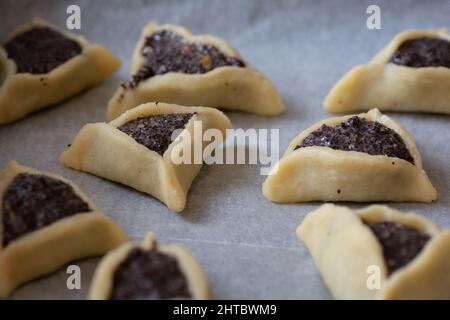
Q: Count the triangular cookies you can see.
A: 8